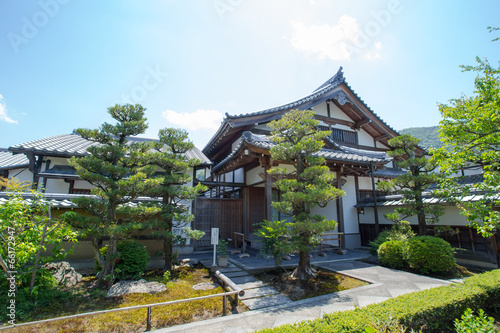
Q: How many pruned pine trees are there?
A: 4